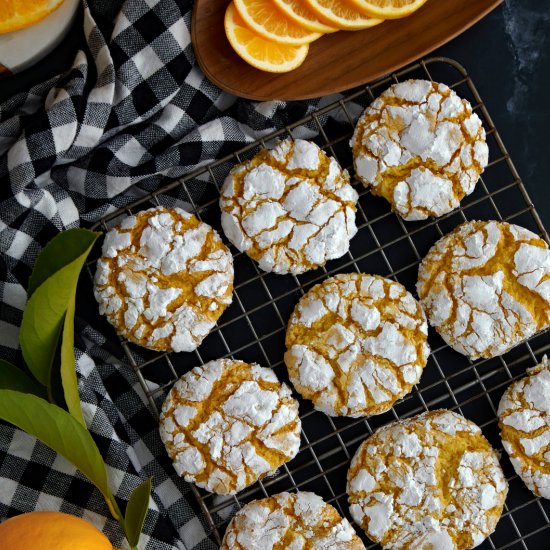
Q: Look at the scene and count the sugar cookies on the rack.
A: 9